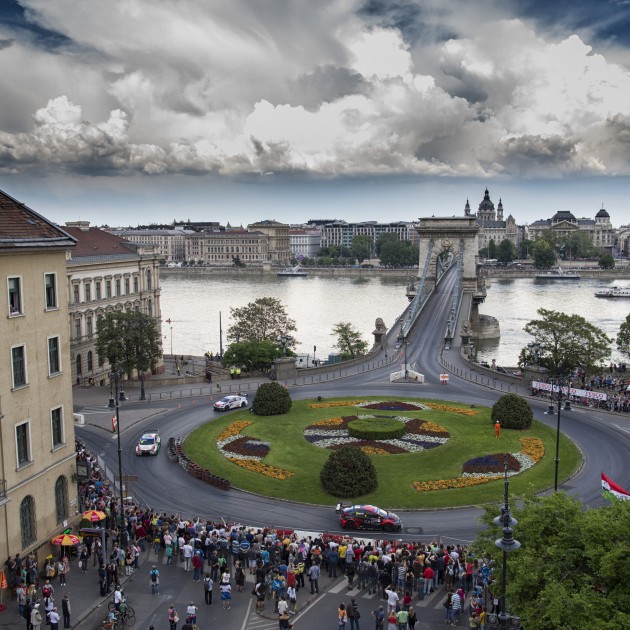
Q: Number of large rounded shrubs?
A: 3